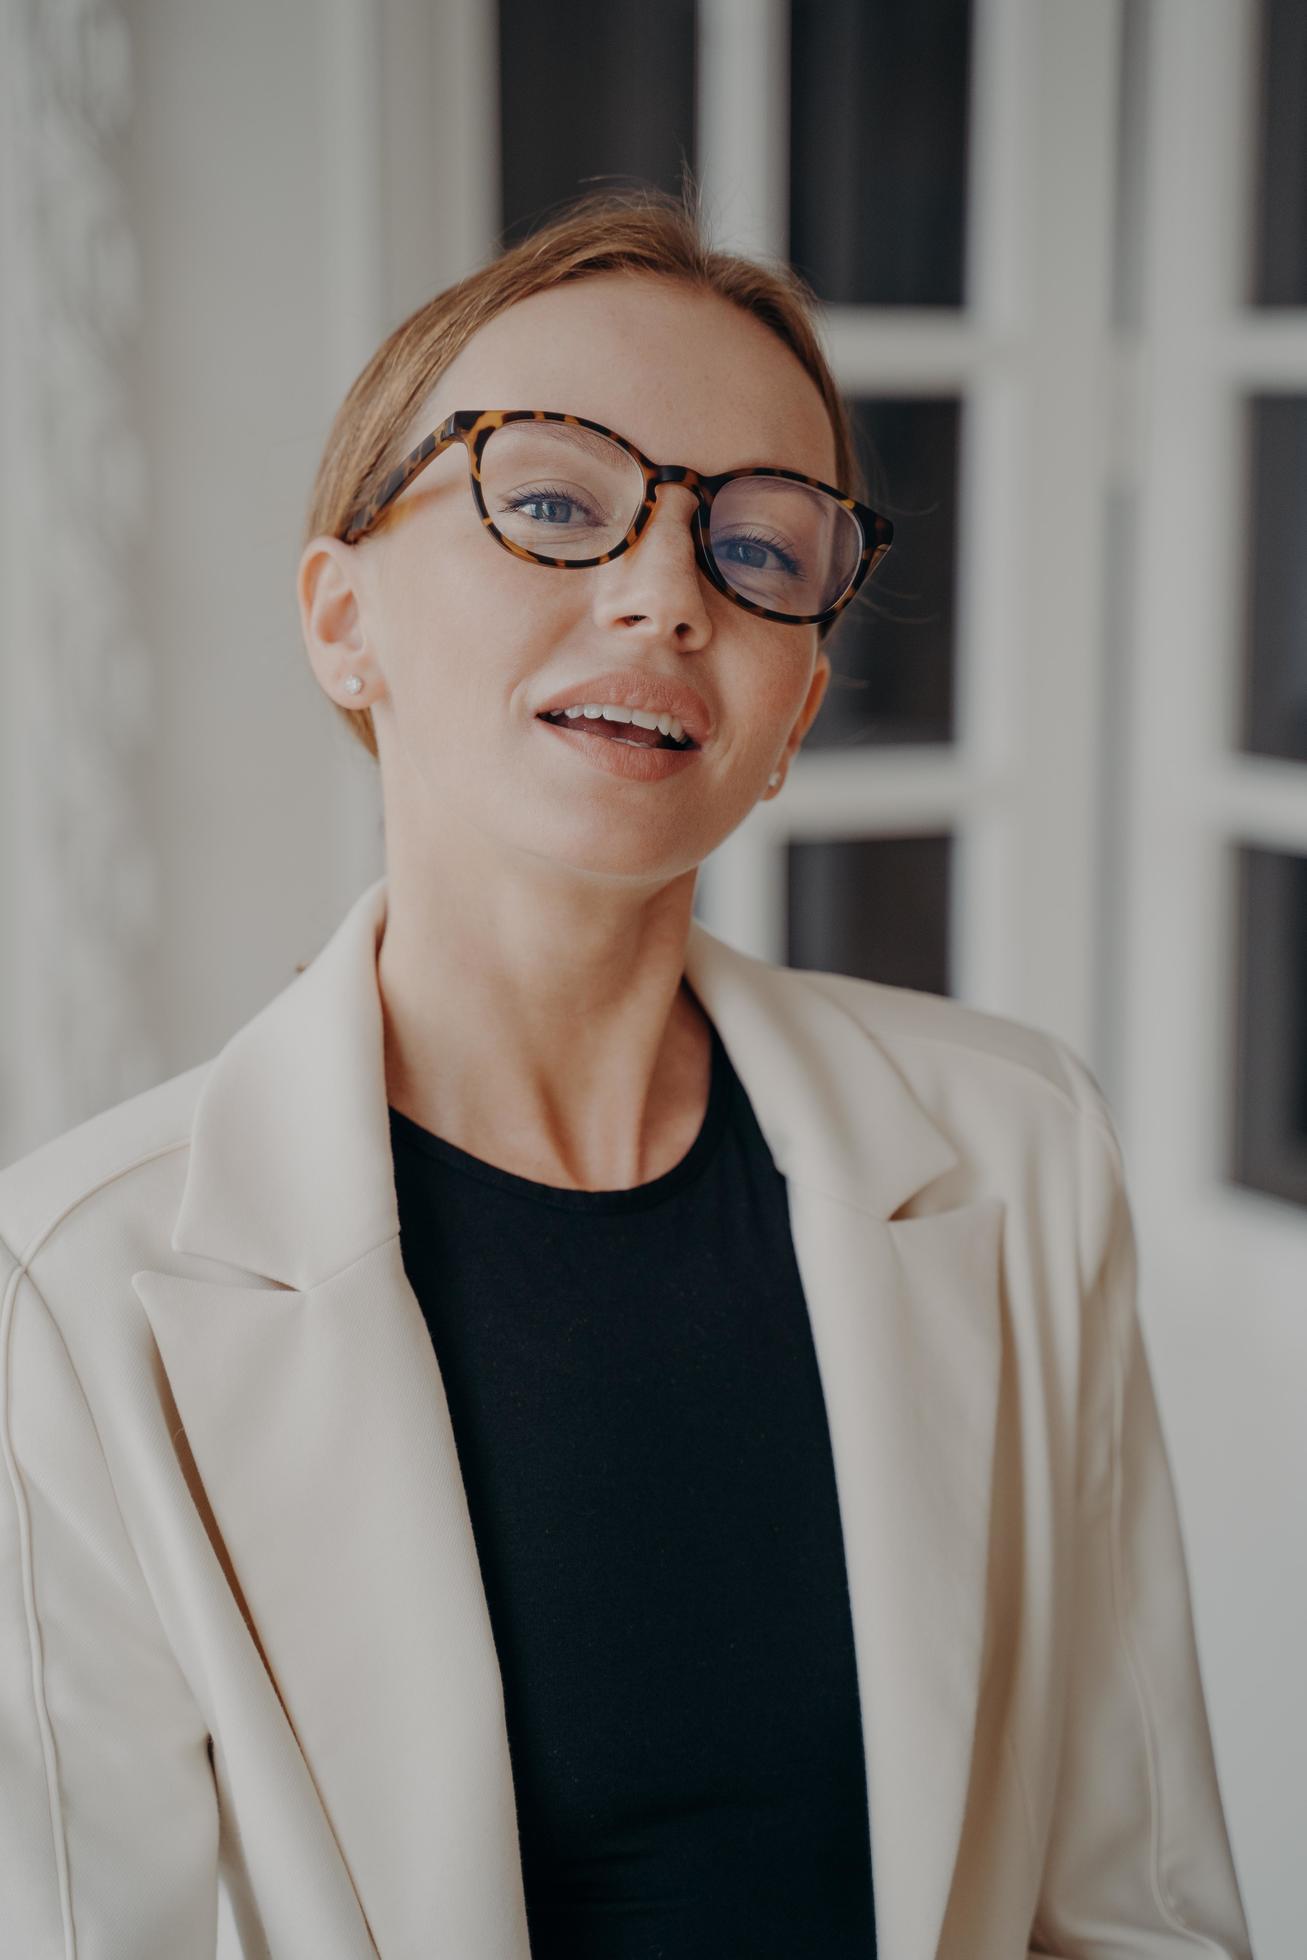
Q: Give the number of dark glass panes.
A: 7